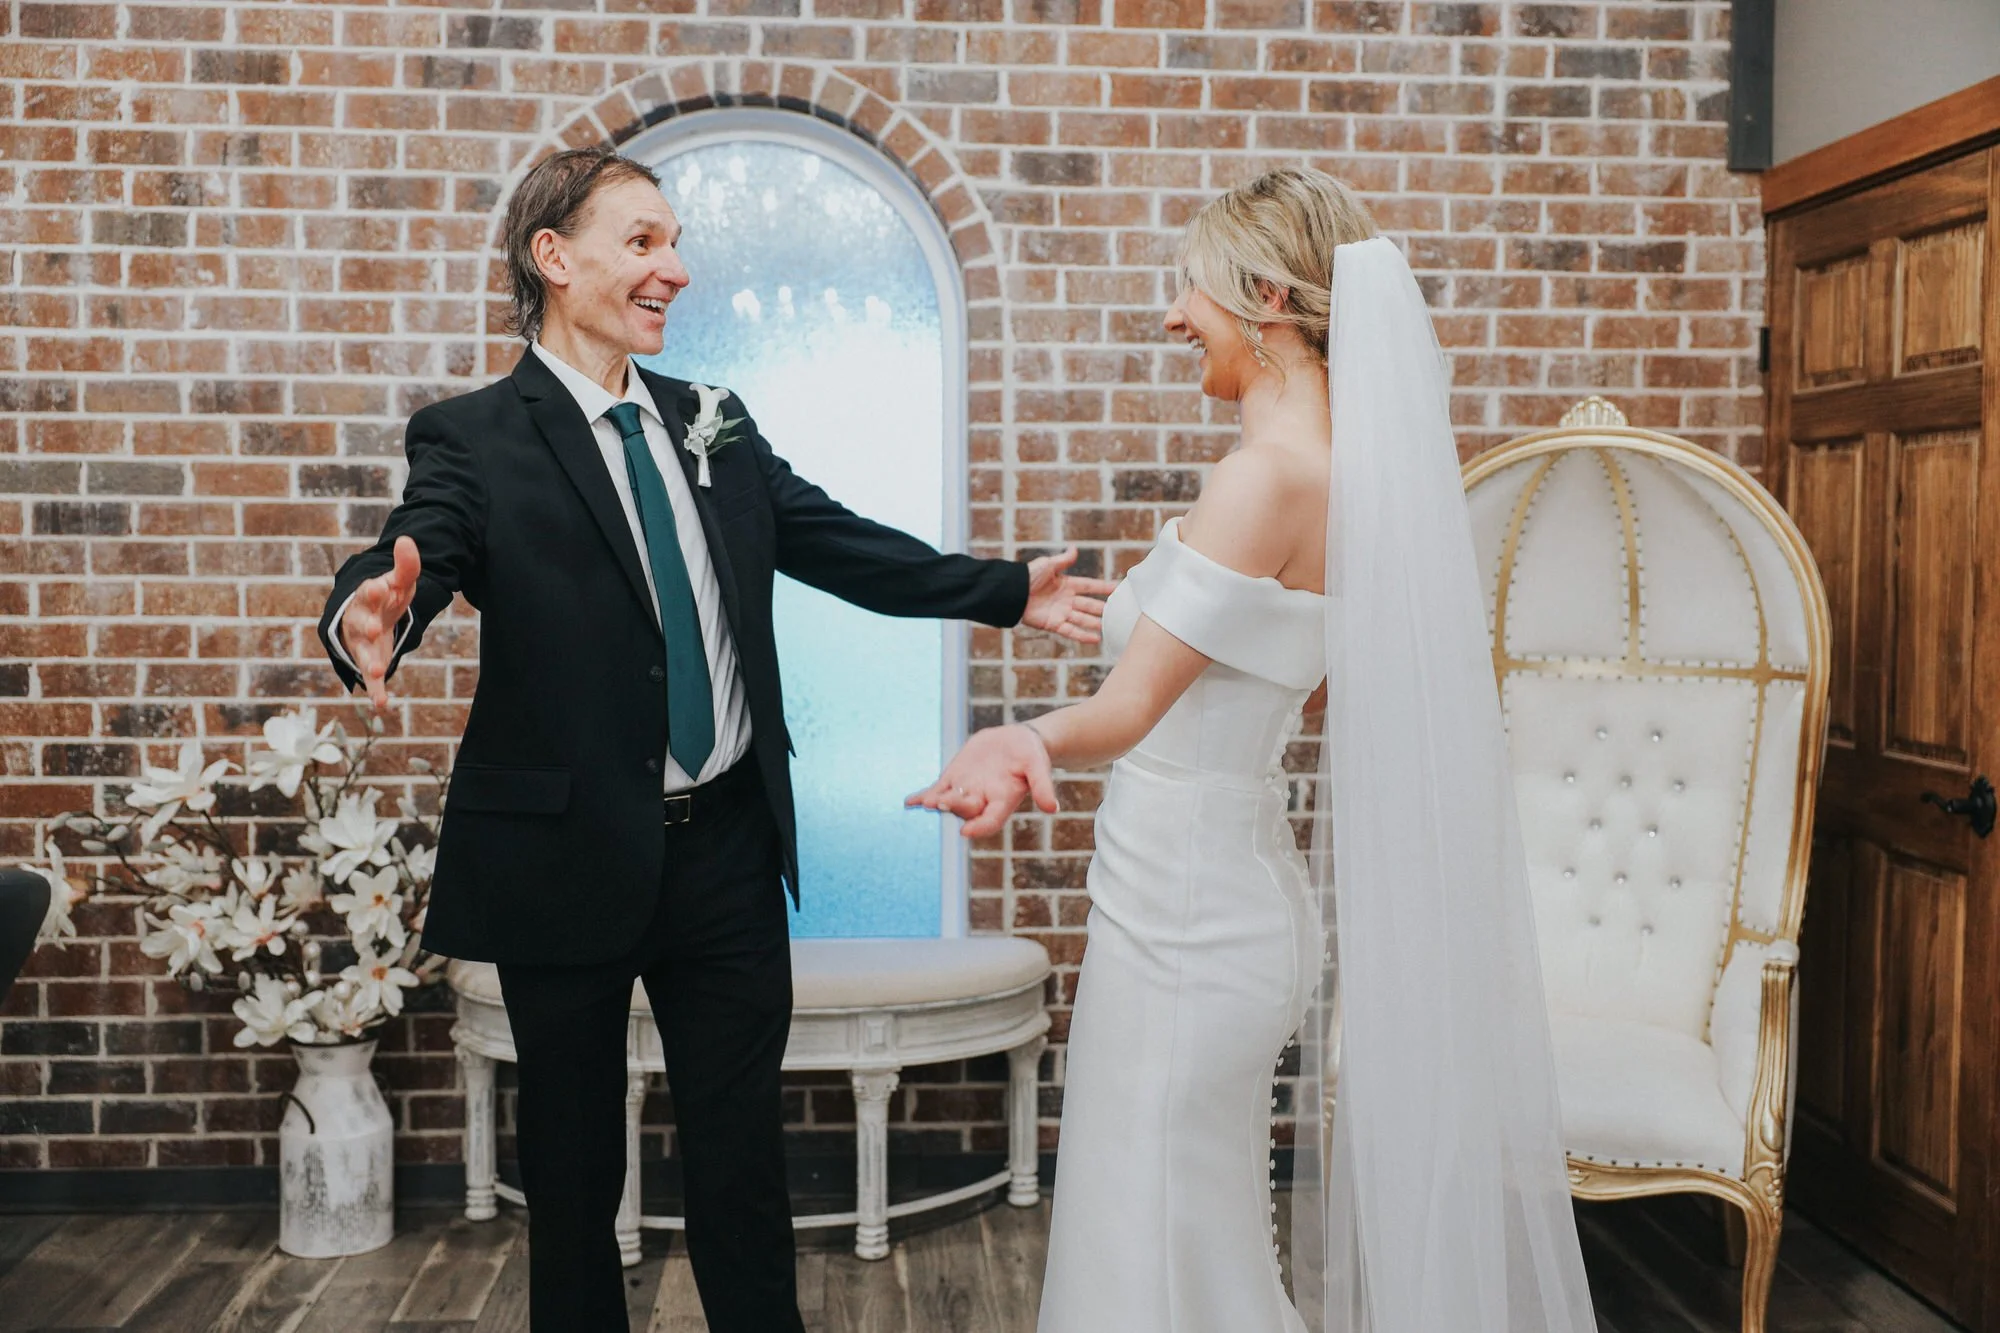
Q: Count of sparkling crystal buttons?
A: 12